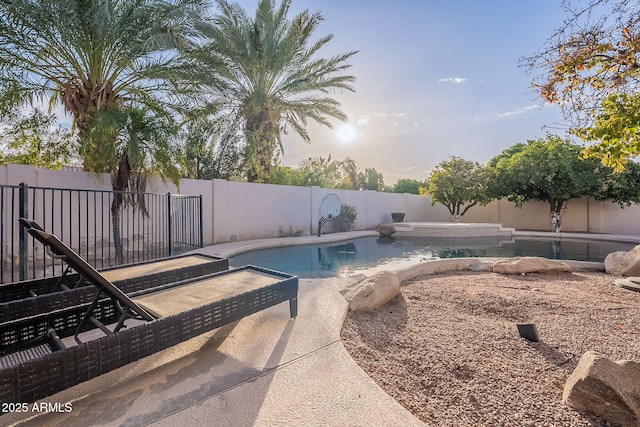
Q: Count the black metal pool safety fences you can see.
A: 1